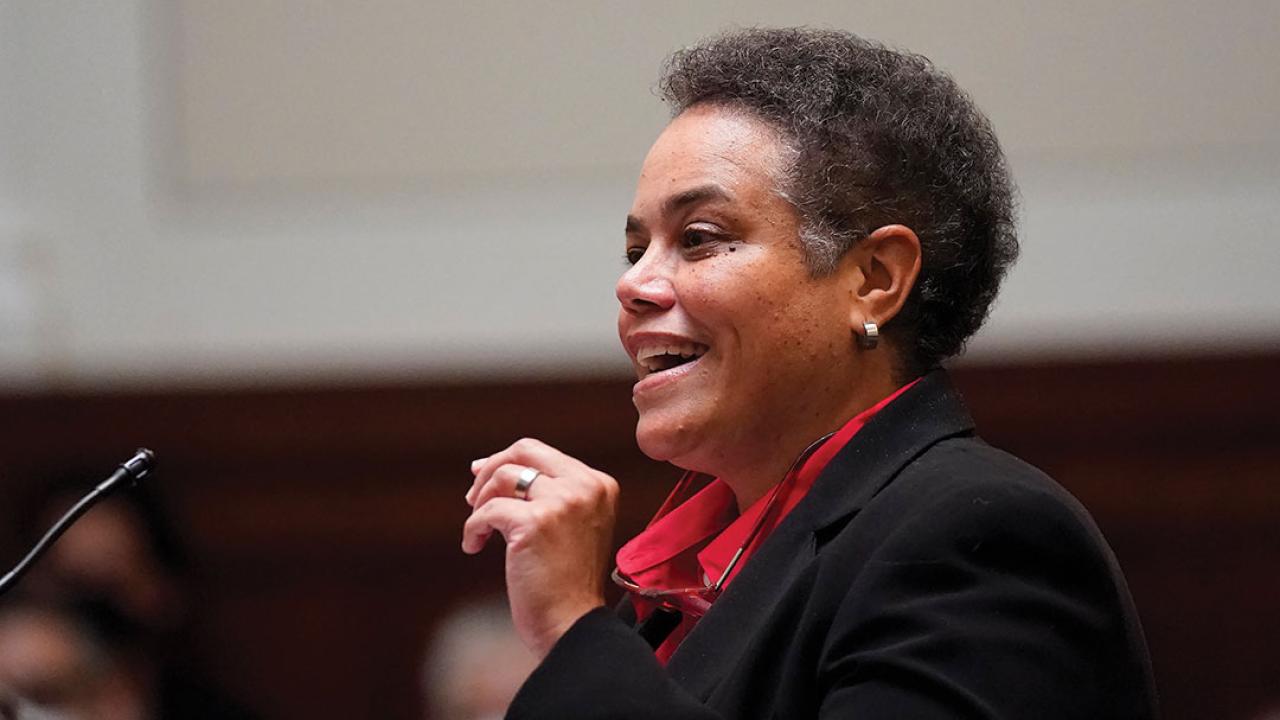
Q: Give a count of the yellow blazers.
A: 0